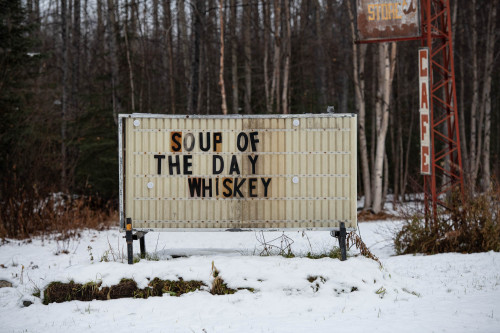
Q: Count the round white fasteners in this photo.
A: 4